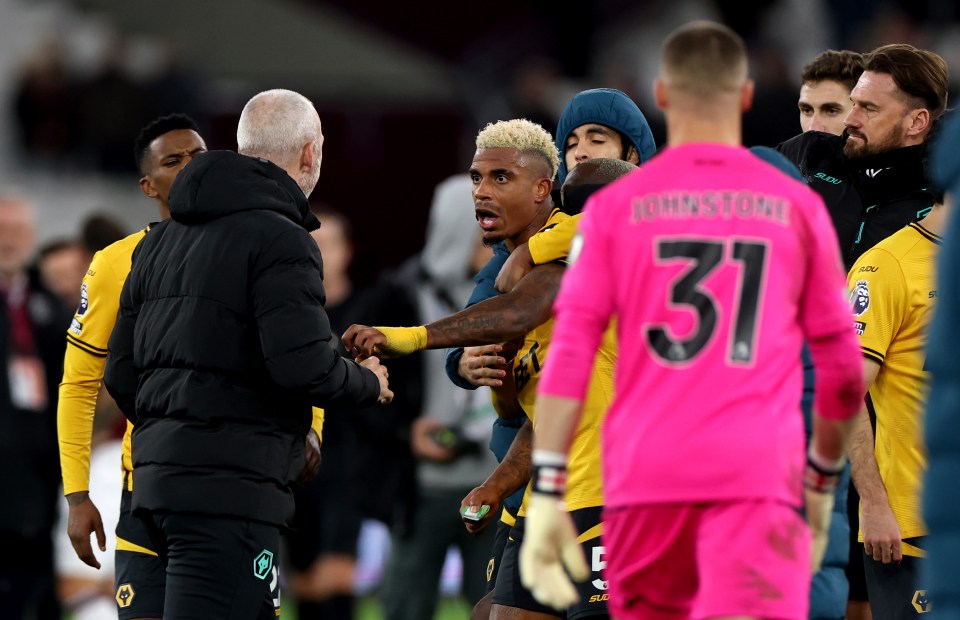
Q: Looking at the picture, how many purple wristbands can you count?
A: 0